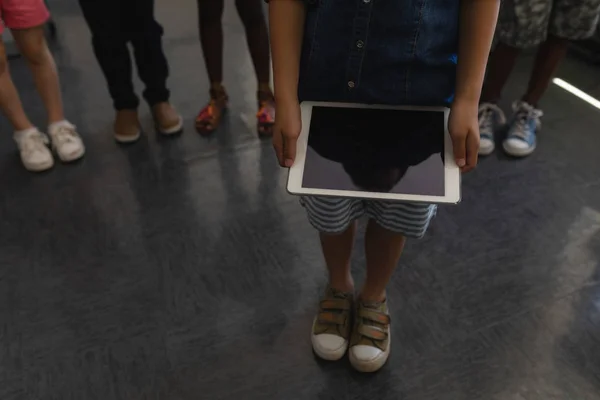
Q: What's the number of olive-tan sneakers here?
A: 2